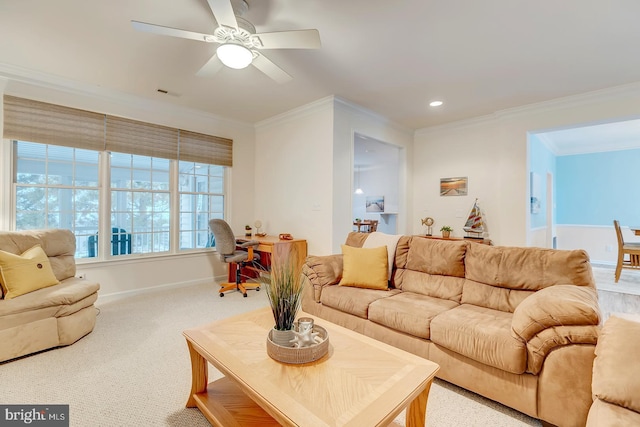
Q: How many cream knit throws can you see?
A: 1